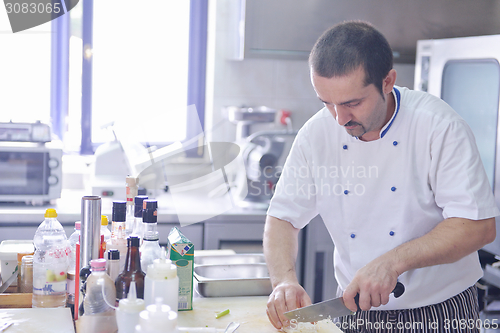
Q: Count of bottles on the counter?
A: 13